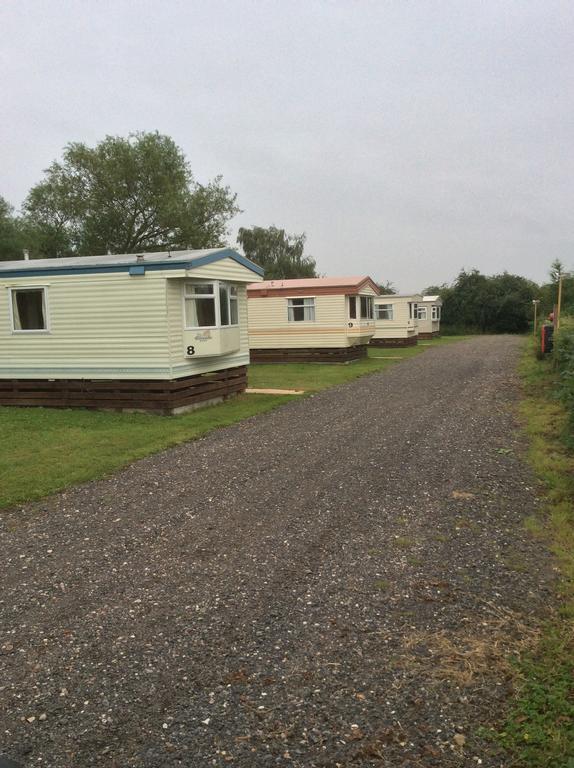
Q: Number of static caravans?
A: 4